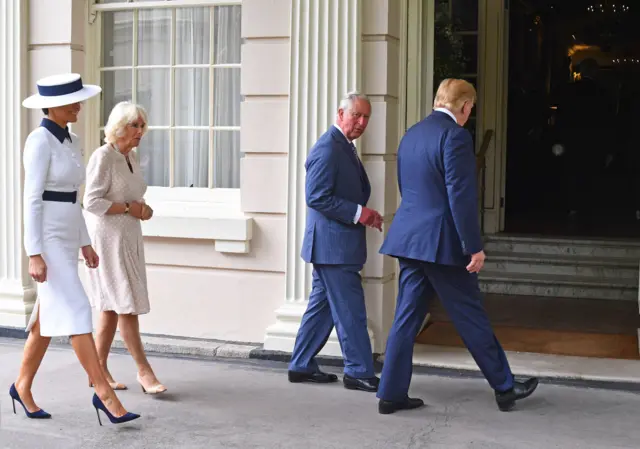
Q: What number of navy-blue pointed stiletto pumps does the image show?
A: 2